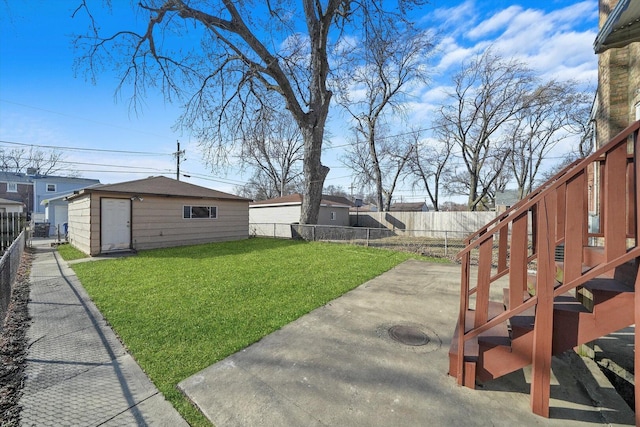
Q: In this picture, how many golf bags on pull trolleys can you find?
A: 0